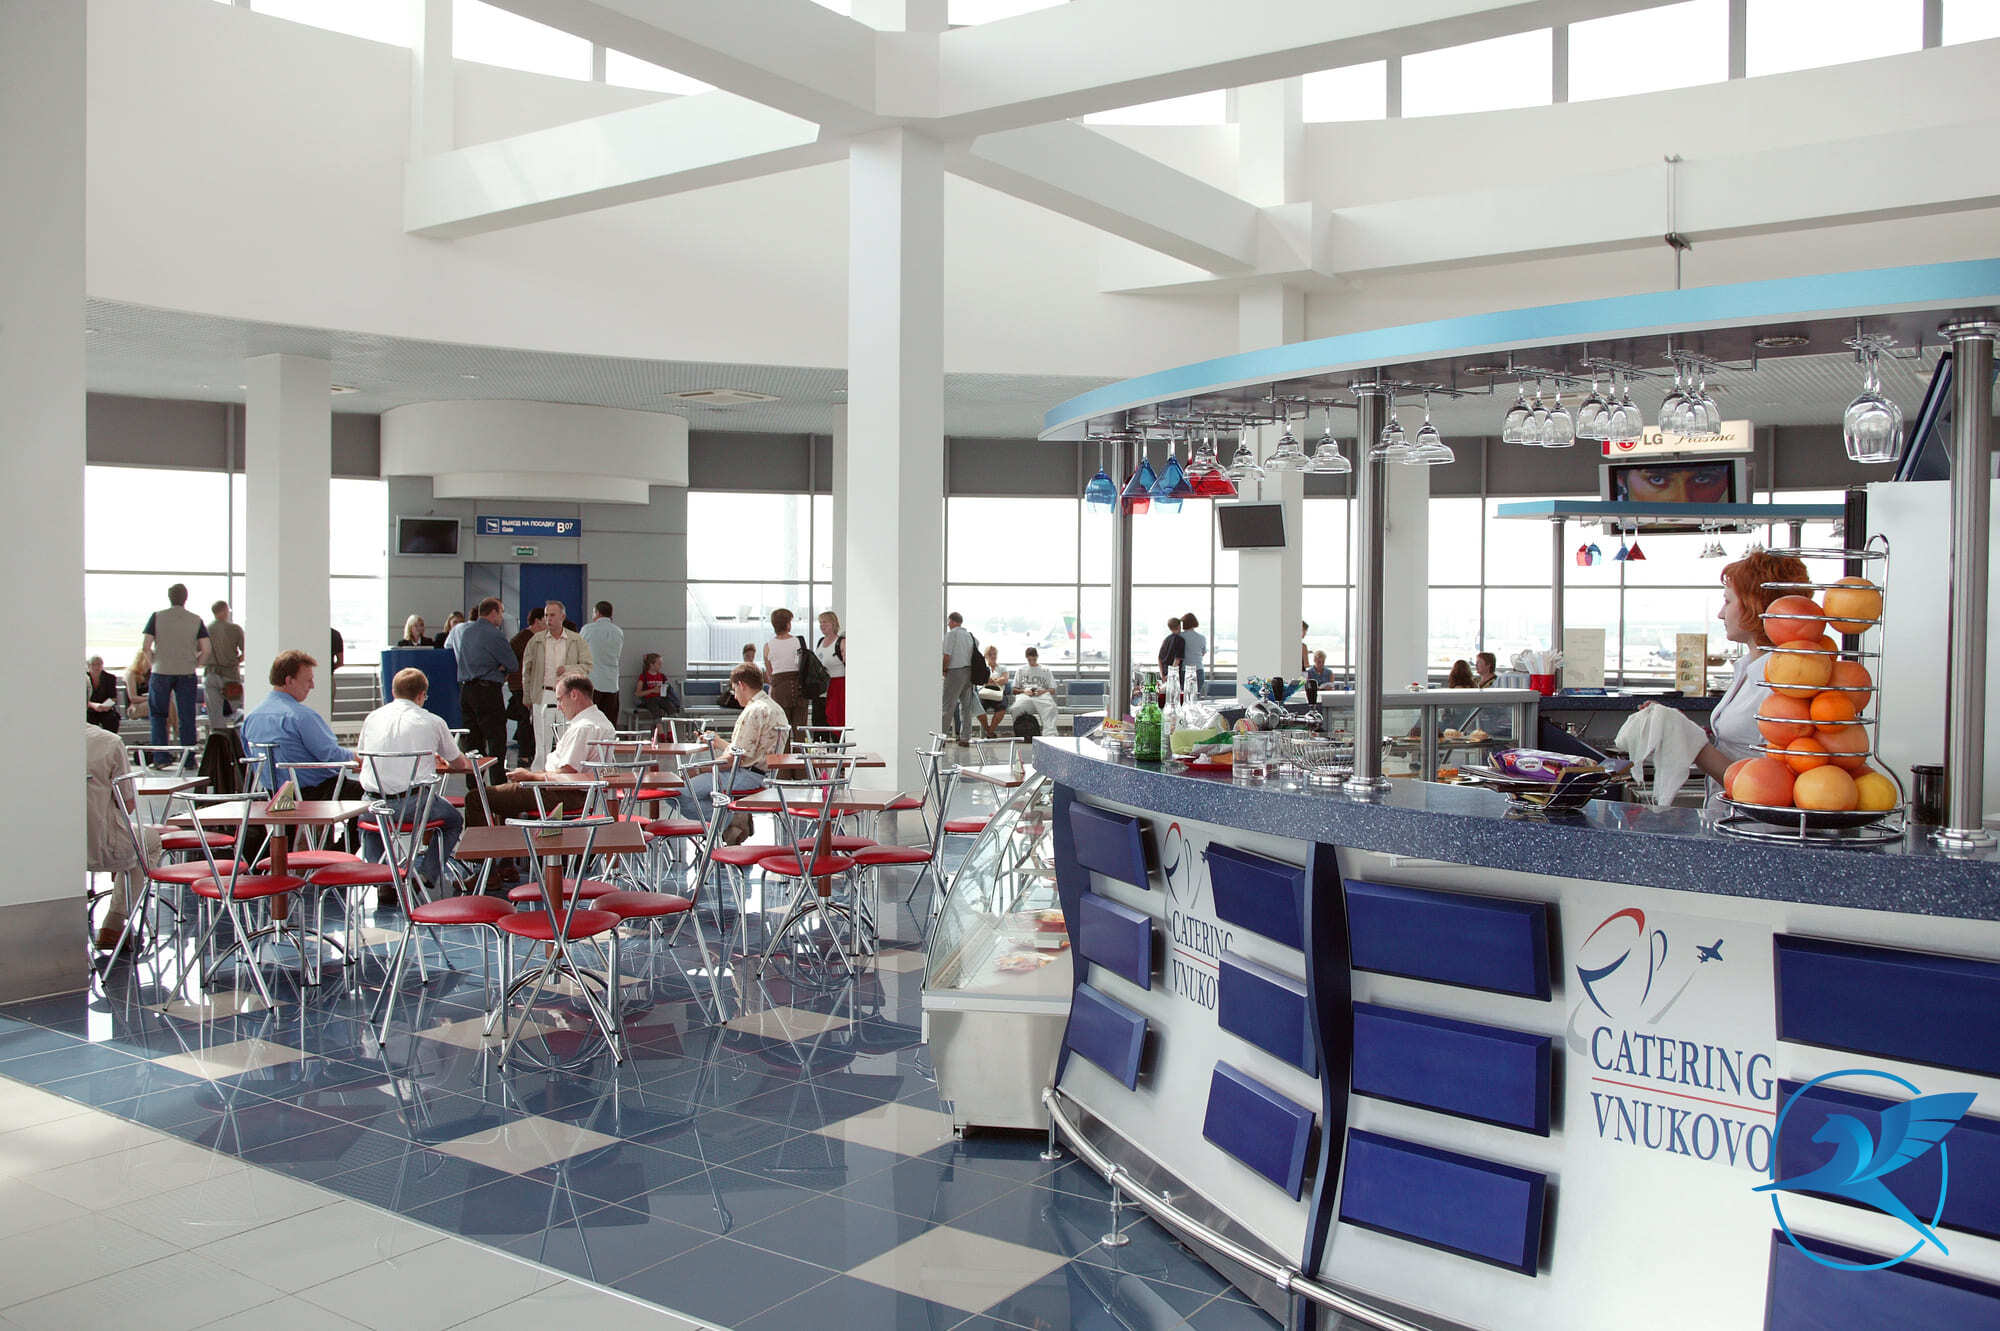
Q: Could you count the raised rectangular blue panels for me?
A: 12